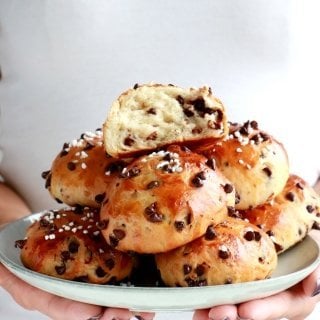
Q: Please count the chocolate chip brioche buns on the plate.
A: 7